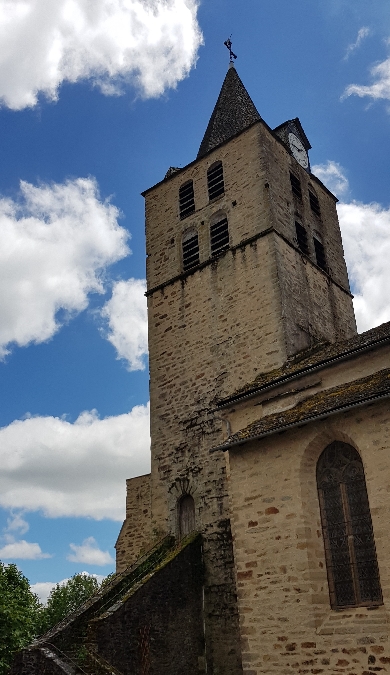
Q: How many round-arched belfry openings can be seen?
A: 8